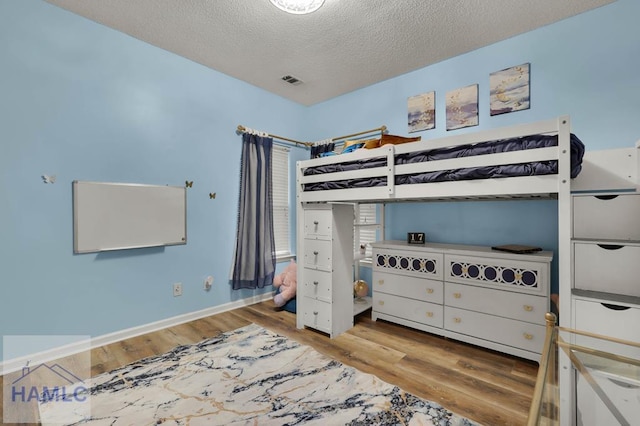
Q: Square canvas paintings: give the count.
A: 3